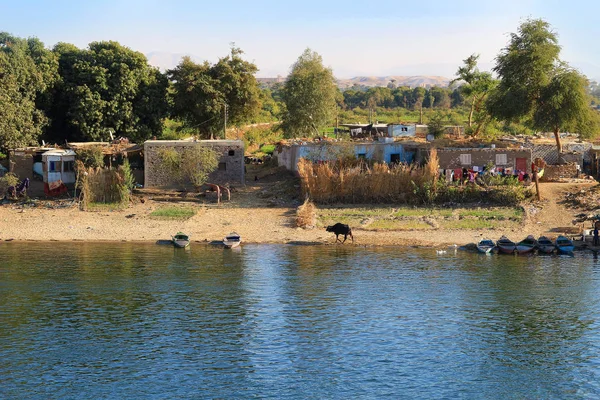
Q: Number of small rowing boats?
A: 7